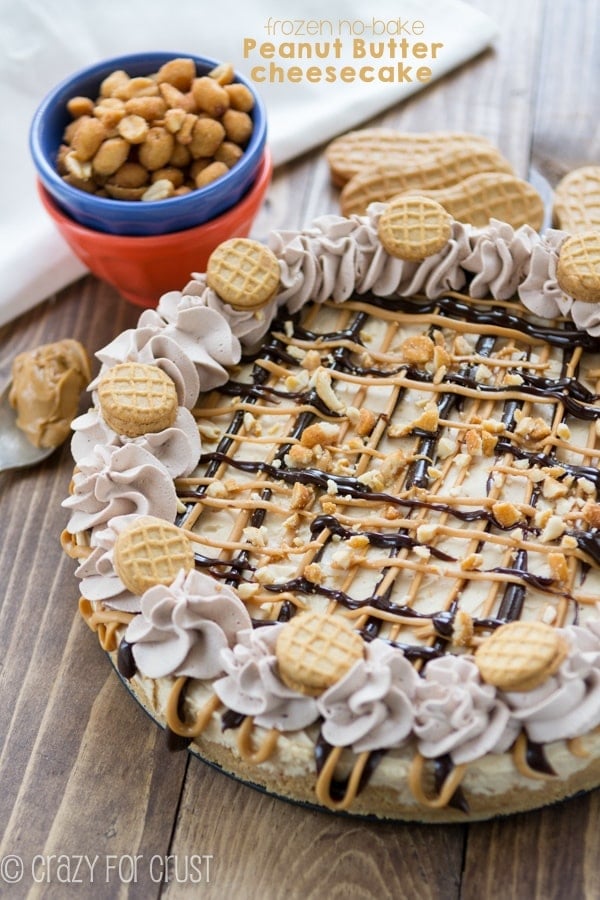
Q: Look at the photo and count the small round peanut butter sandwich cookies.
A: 7